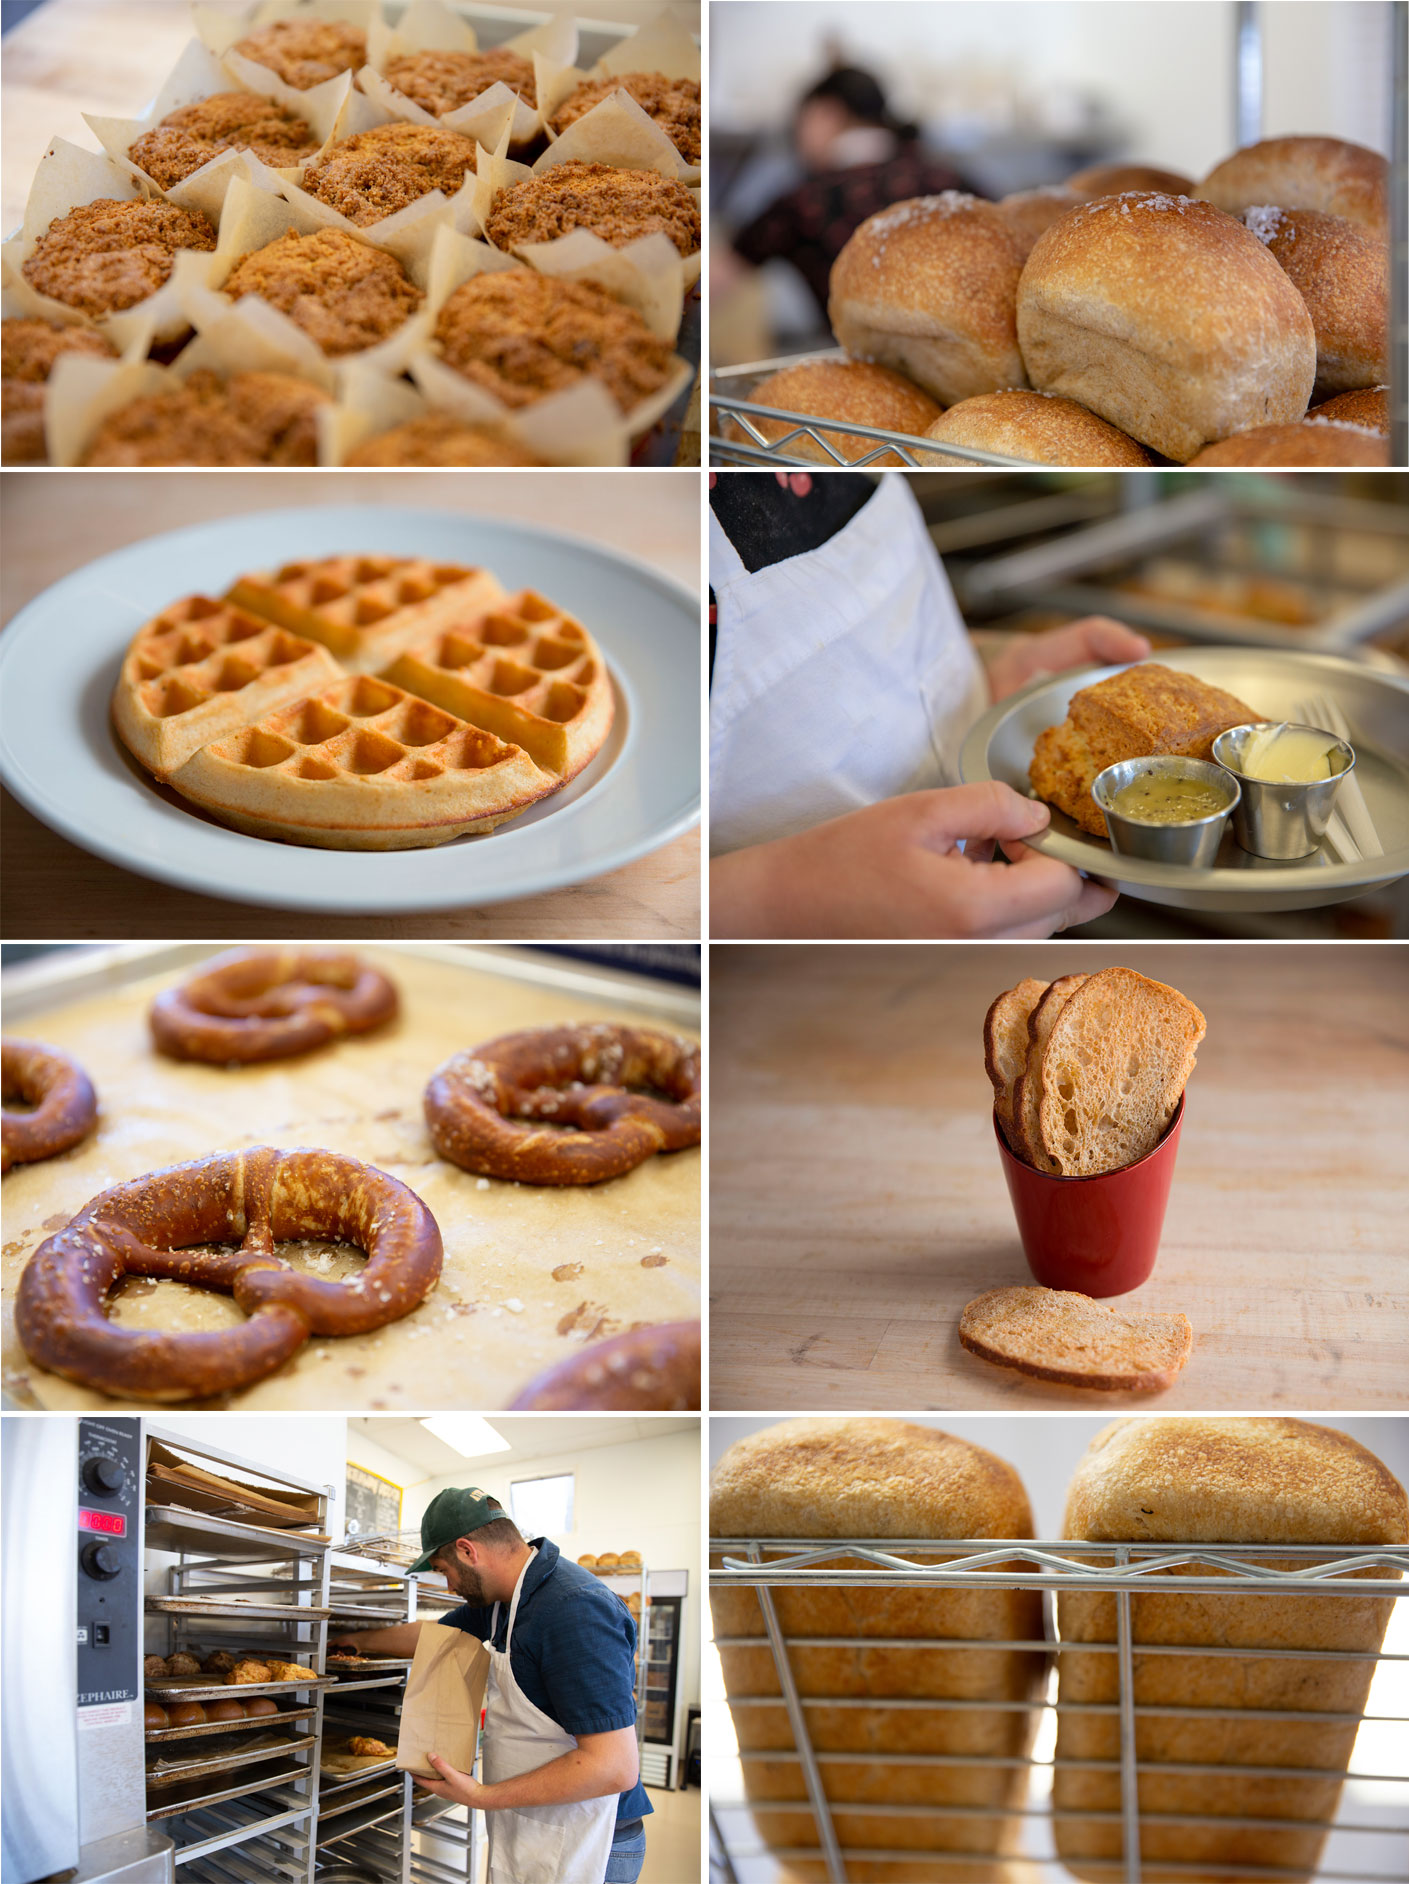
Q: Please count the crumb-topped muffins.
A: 12